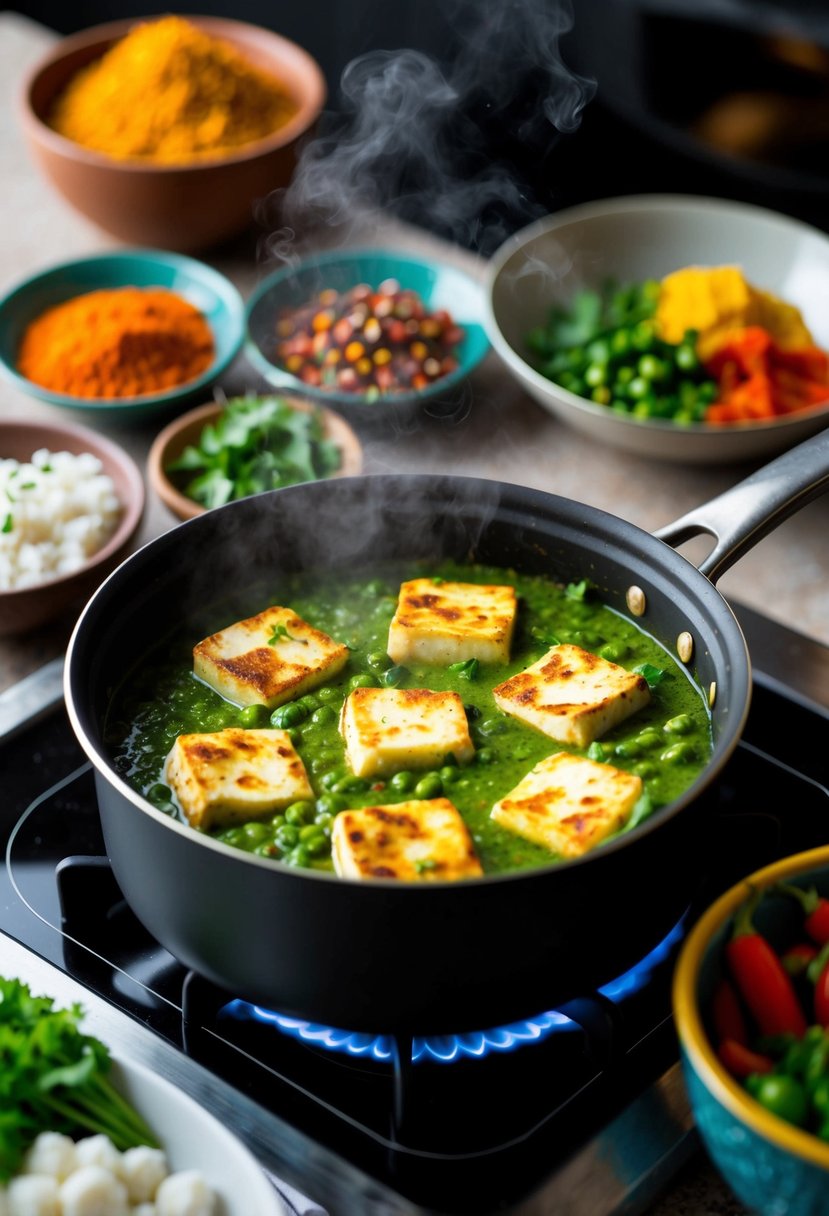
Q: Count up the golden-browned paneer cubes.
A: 7